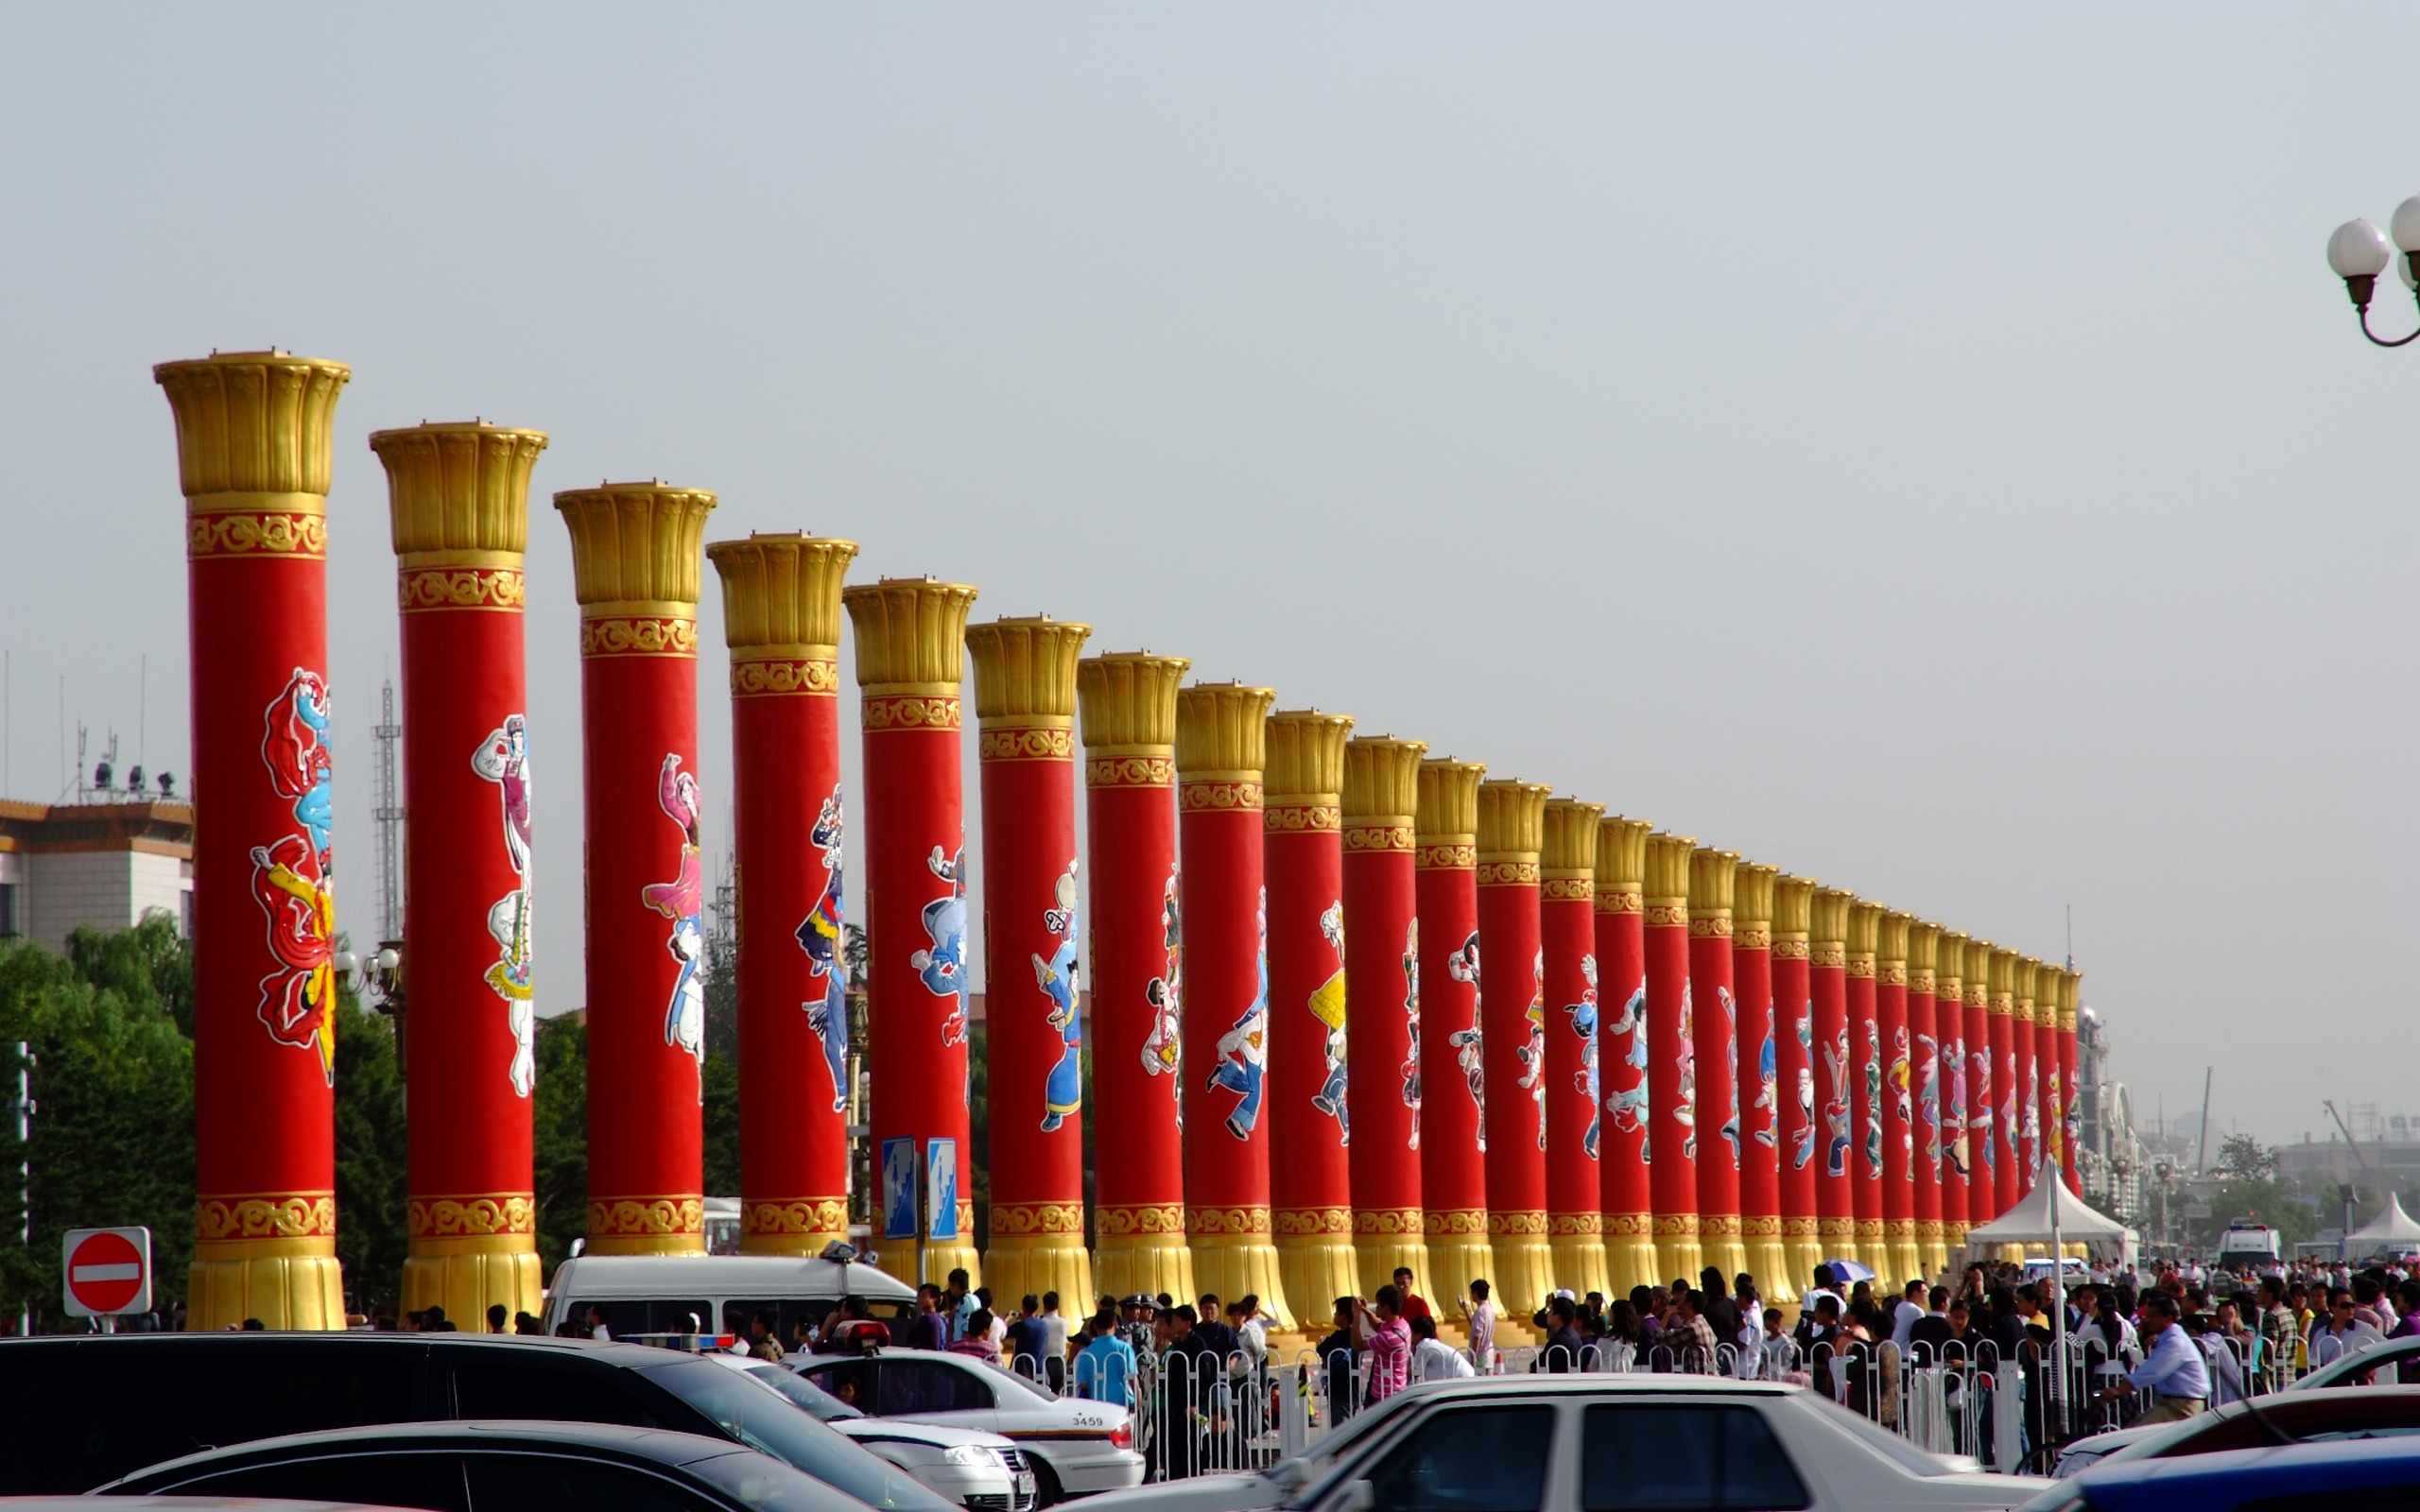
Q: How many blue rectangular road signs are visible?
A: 2